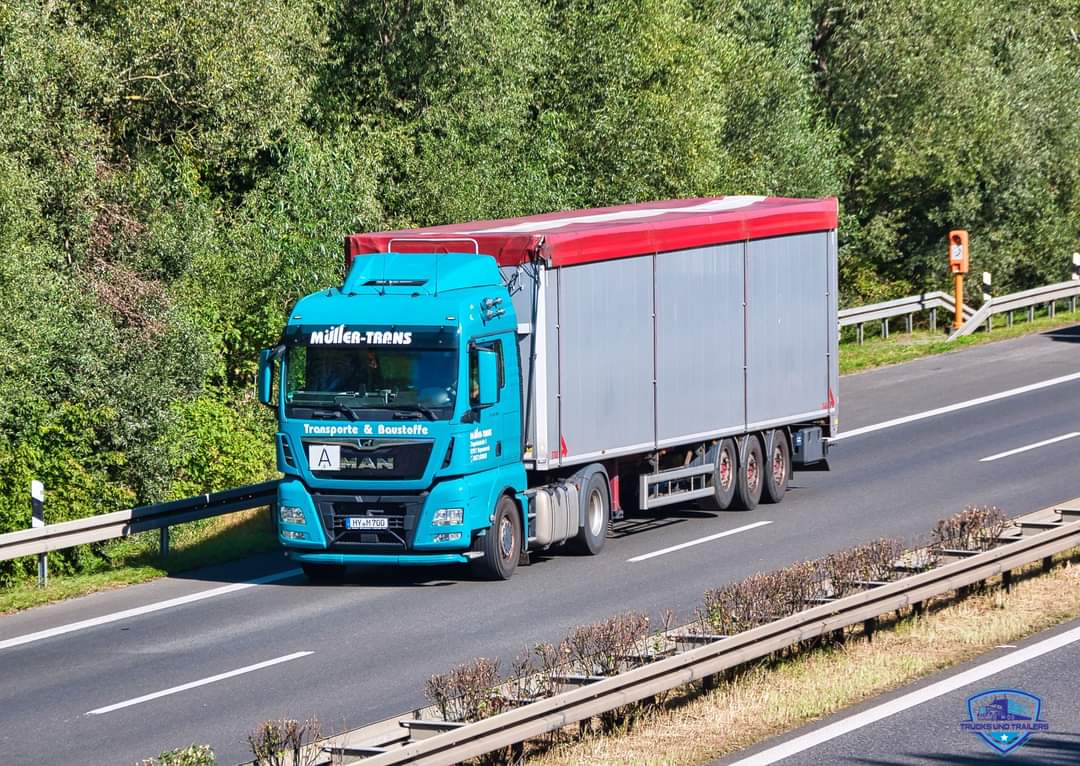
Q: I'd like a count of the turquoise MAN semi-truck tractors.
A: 1